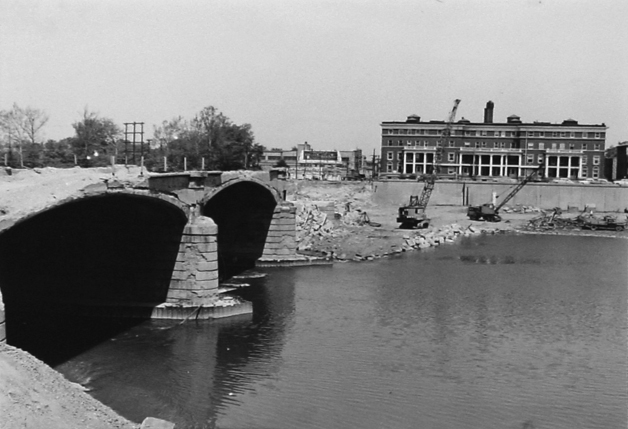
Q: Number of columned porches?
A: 3